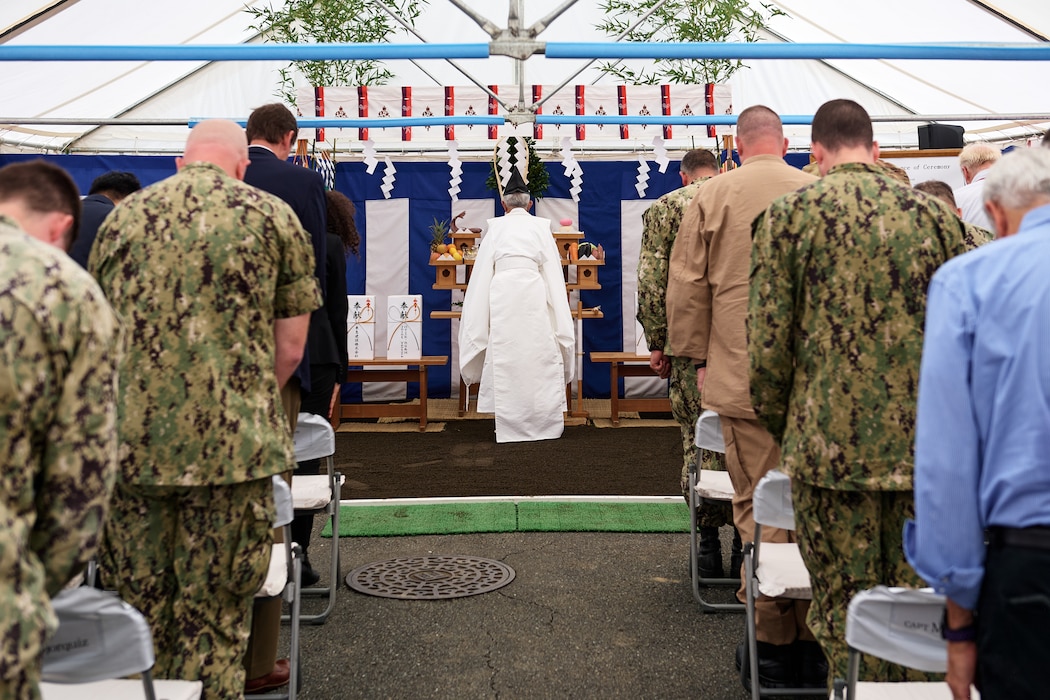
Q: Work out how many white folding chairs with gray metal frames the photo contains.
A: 6